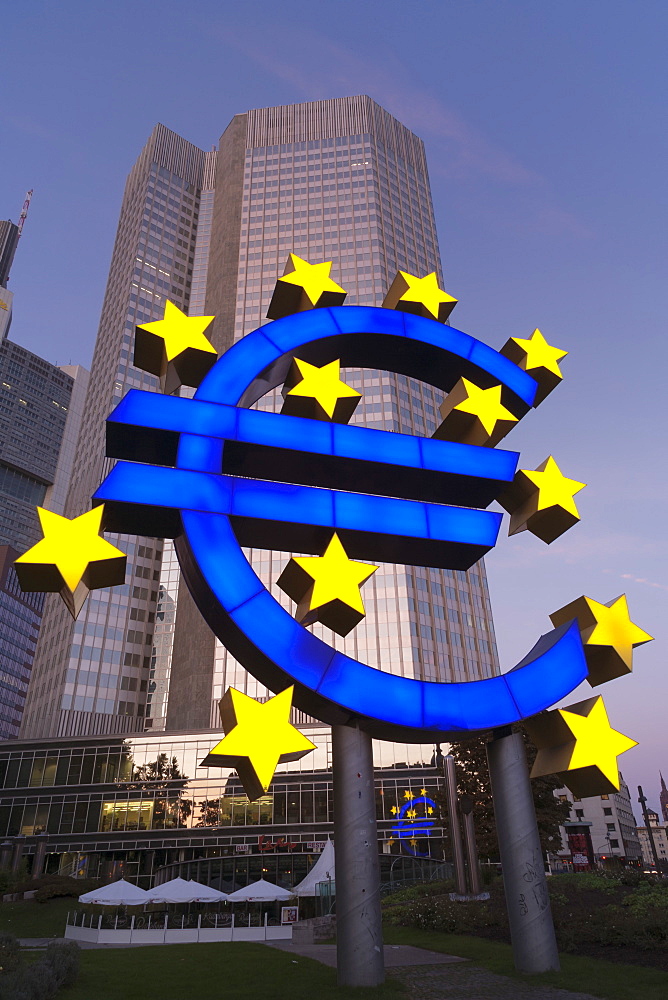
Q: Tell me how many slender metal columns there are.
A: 2